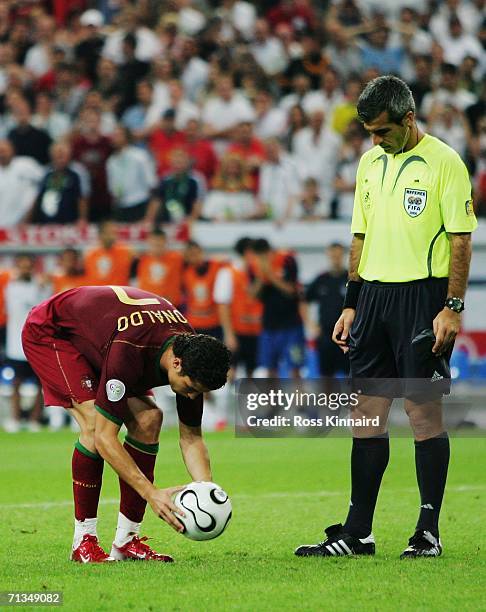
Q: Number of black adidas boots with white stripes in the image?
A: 2